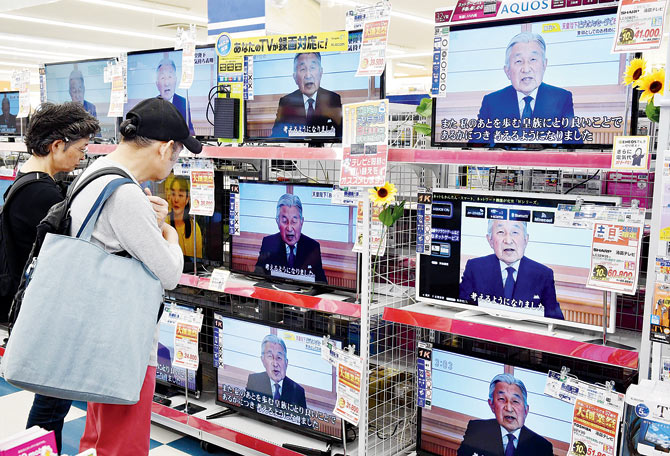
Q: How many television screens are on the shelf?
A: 11